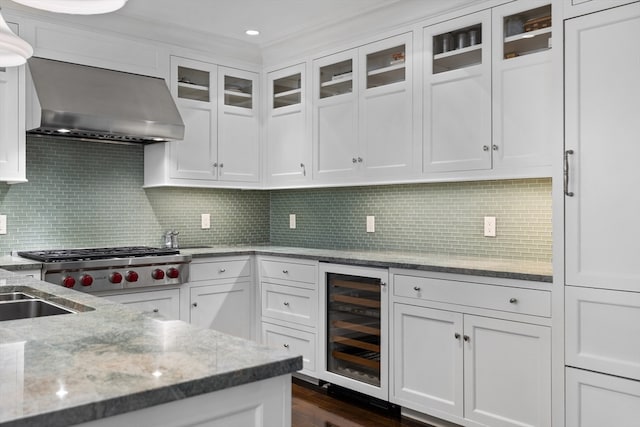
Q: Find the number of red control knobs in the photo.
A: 6